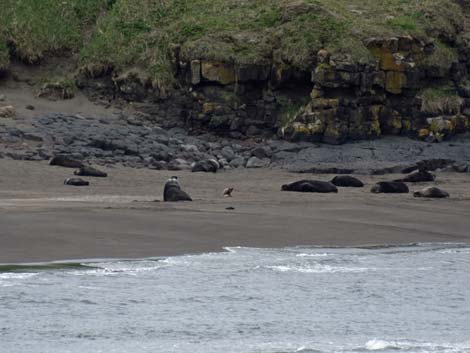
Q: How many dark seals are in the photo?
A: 10